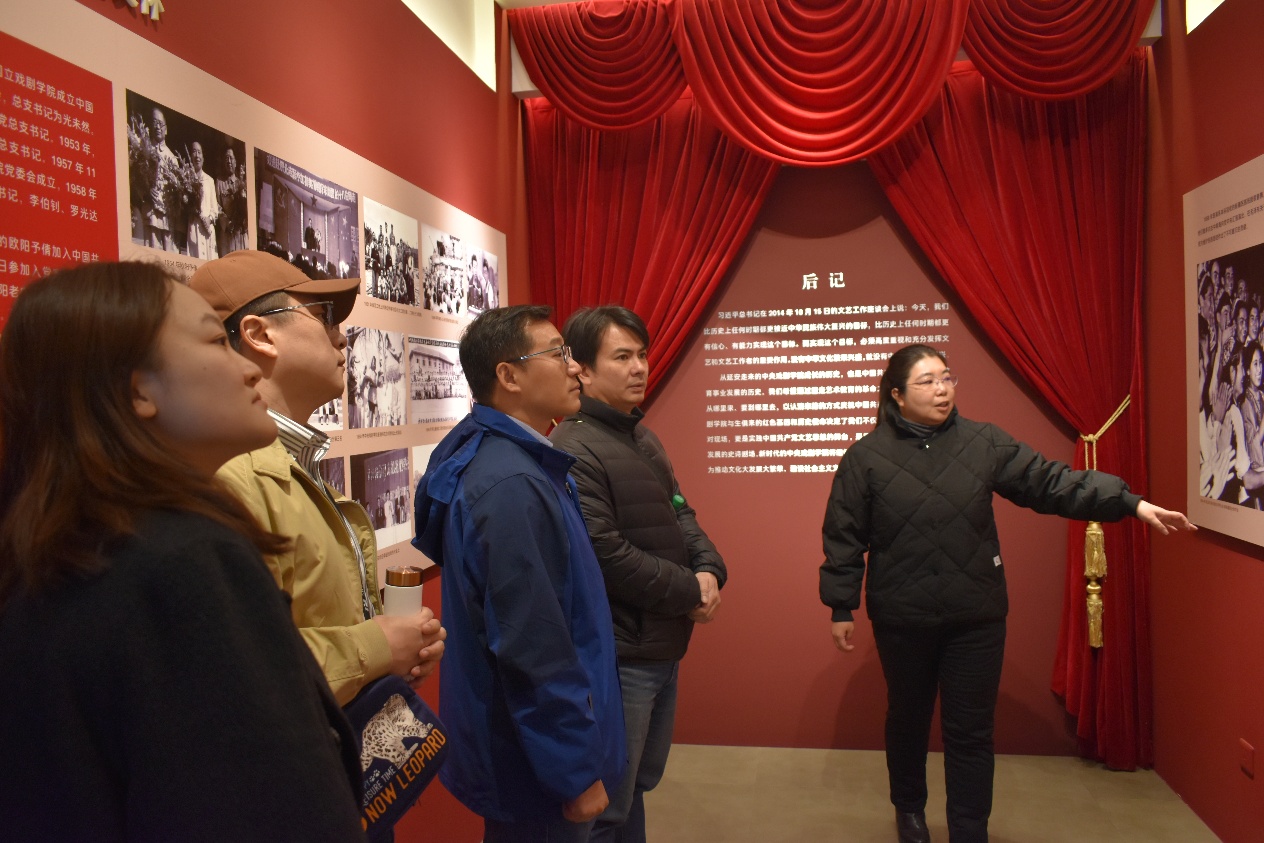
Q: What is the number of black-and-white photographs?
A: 12